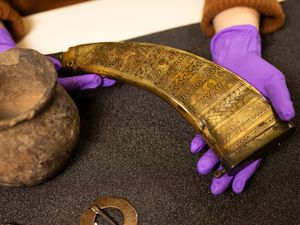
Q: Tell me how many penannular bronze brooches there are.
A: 1